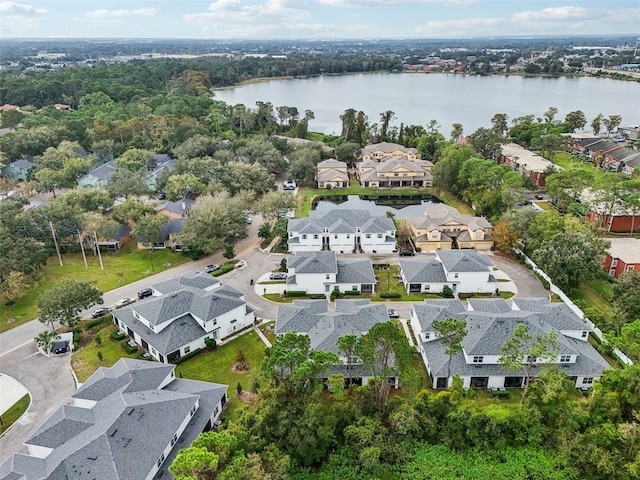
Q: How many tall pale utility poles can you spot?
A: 3